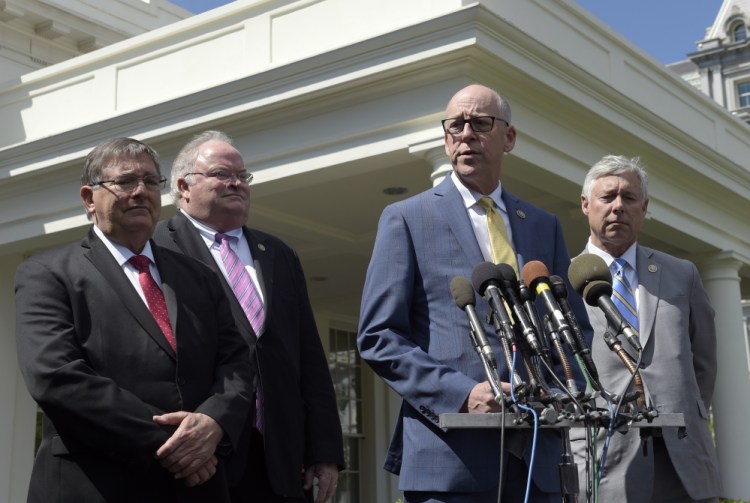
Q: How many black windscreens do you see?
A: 2